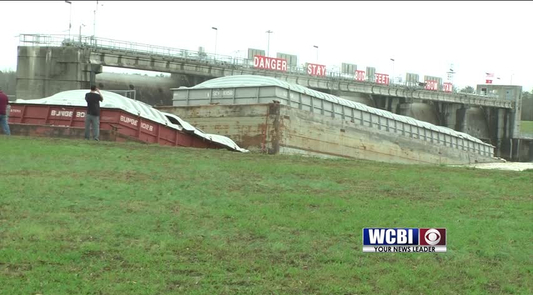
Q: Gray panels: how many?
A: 6